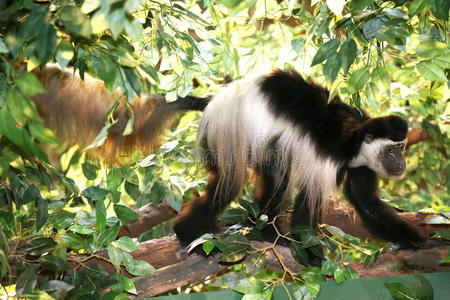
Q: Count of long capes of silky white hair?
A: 1